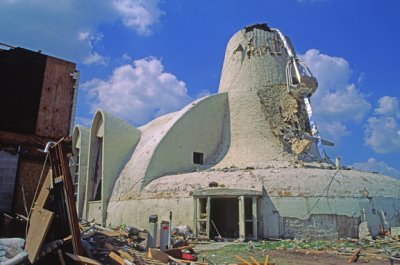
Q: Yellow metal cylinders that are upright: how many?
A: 0